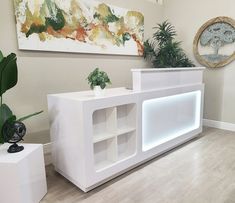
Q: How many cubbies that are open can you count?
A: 4